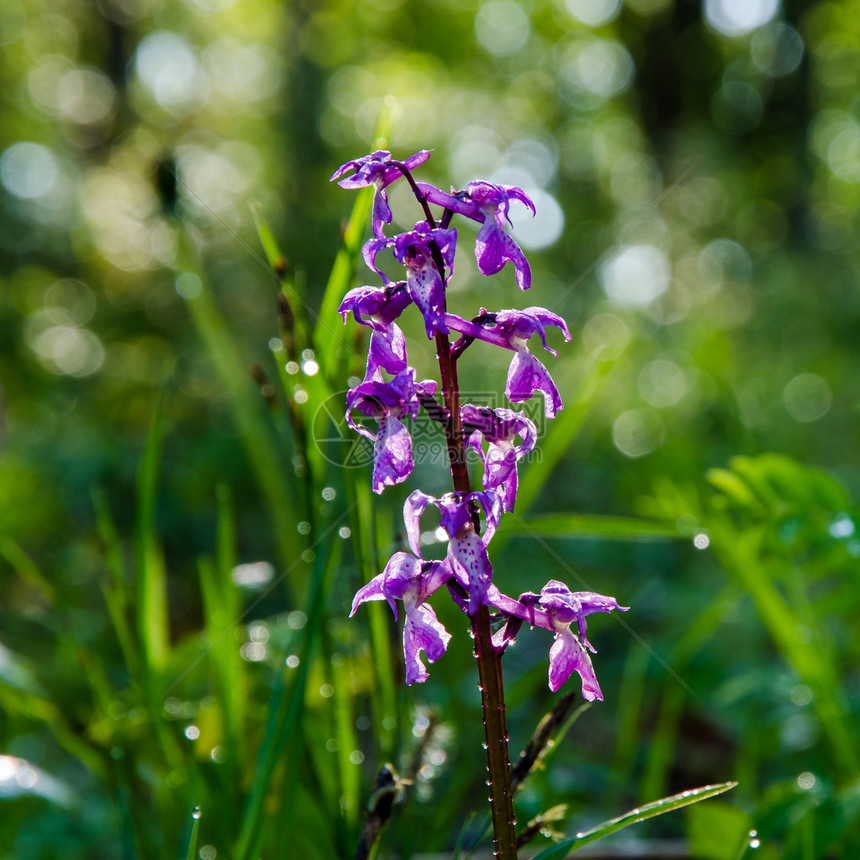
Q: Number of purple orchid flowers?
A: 10